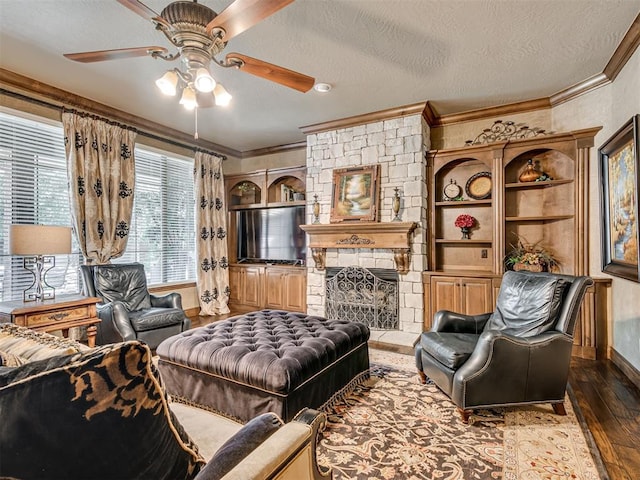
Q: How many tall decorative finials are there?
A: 2